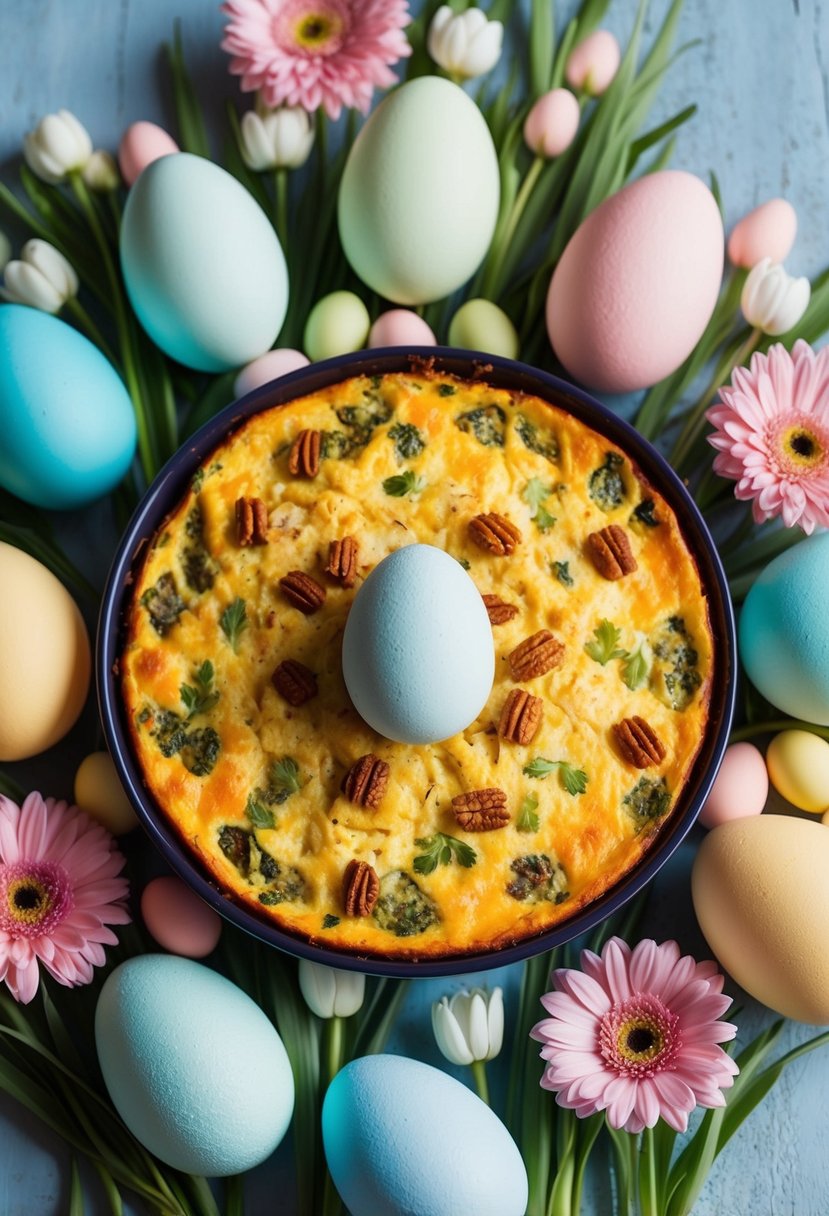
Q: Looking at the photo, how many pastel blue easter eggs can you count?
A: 6